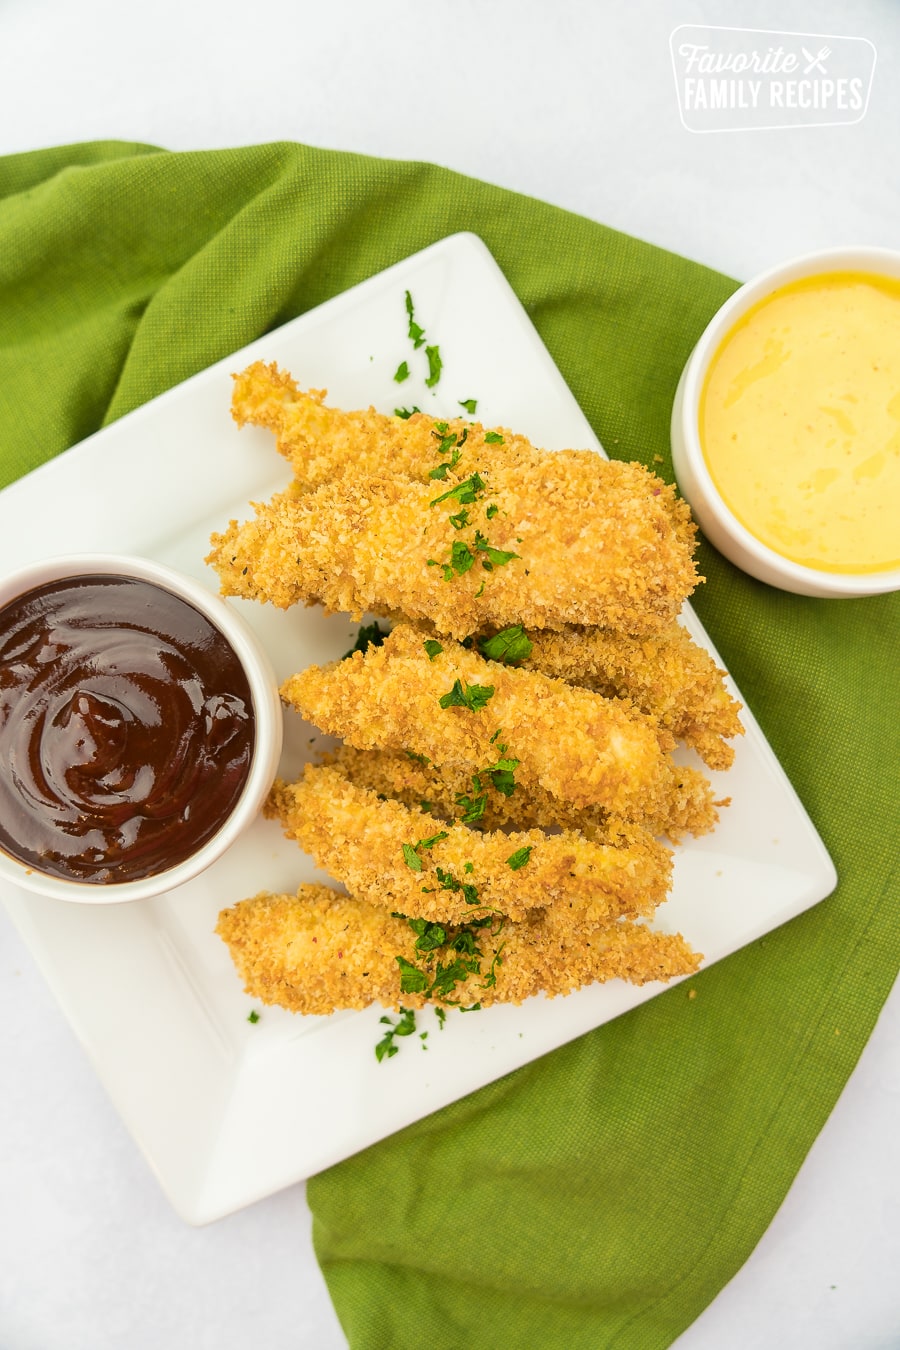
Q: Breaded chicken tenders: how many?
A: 7